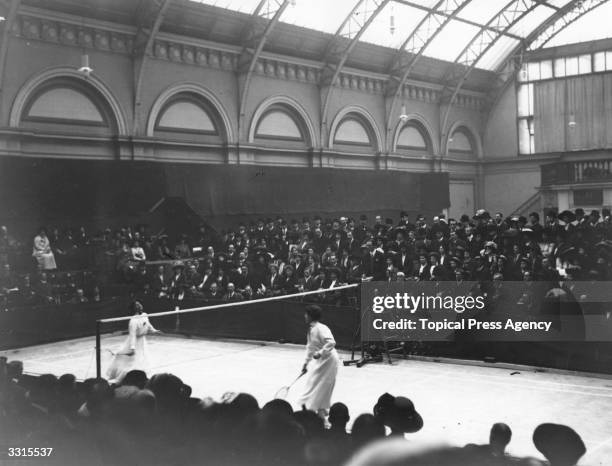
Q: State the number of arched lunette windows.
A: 6